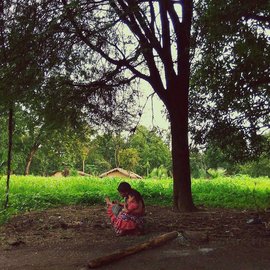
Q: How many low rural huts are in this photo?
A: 2